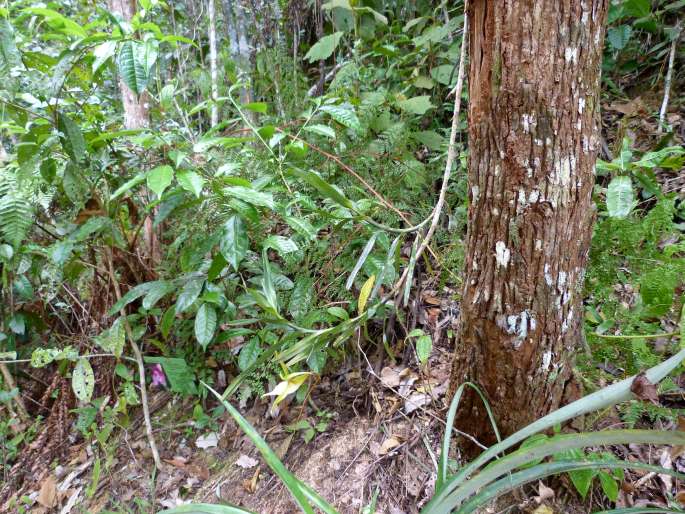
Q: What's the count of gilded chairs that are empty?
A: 0